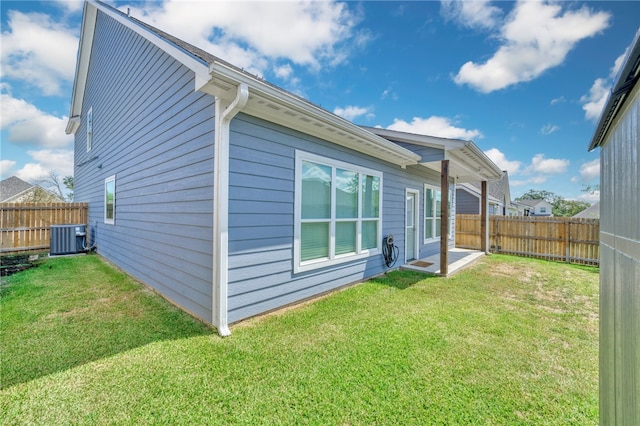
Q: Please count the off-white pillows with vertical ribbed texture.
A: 0